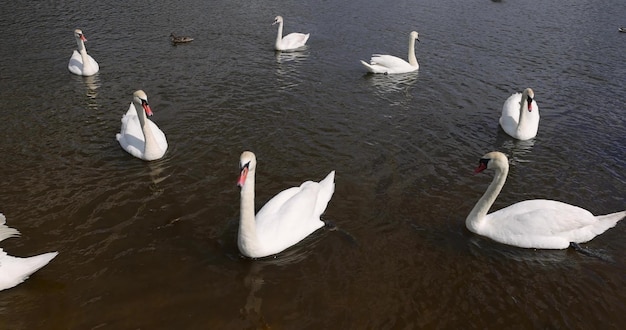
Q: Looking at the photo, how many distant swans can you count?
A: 3